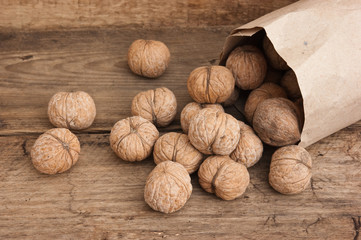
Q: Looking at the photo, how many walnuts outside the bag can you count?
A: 13